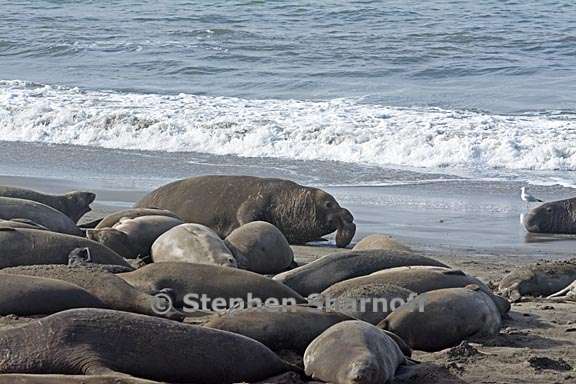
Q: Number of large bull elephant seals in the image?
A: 1